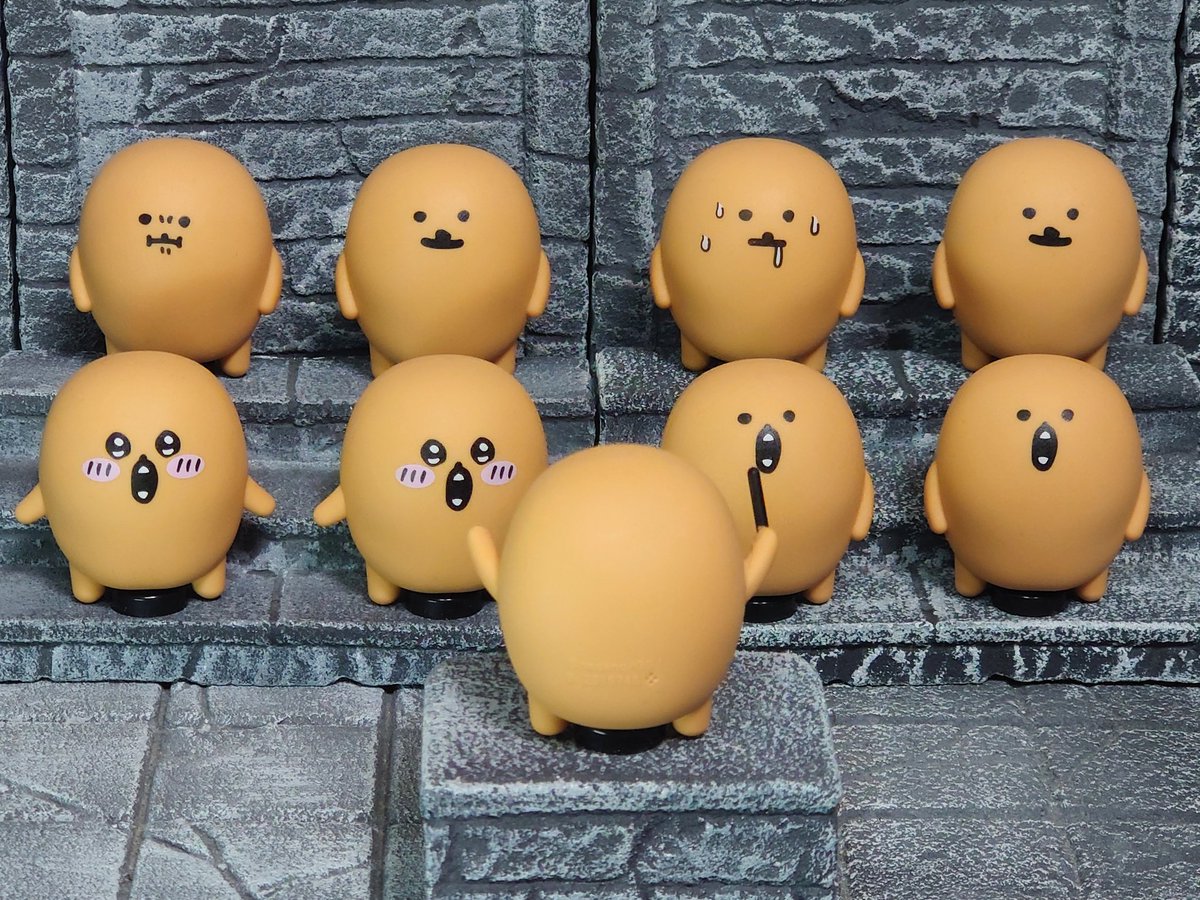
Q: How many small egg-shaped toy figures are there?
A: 9